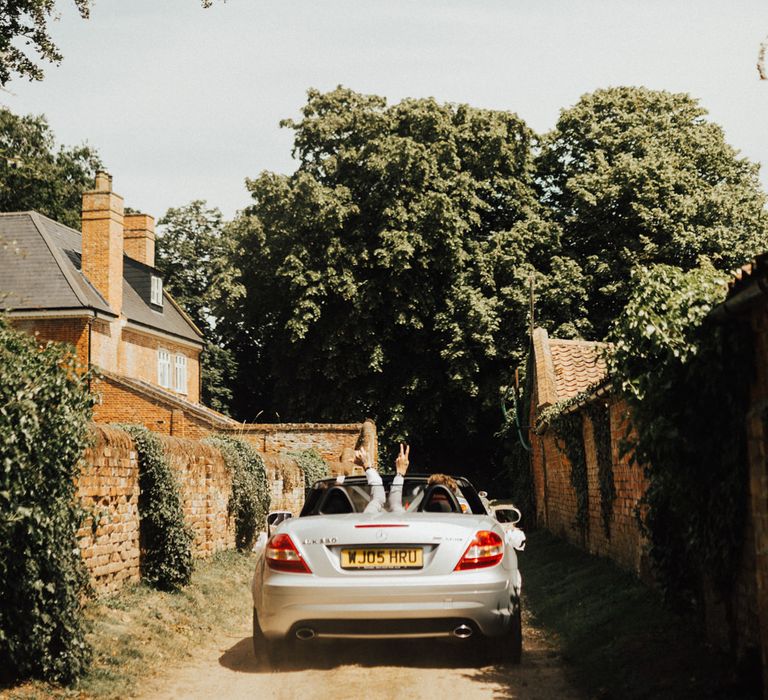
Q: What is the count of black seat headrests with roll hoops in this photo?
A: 2